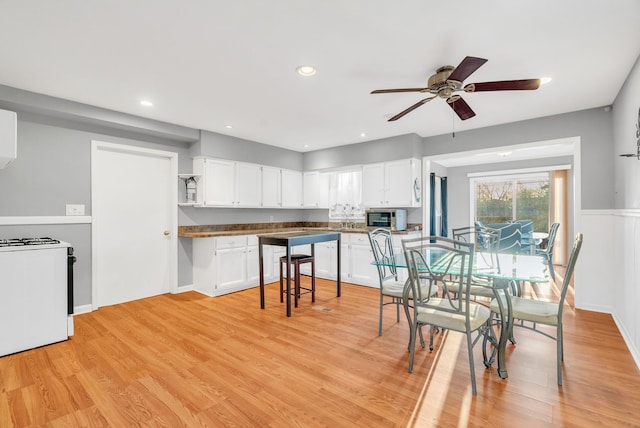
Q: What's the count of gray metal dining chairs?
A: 4